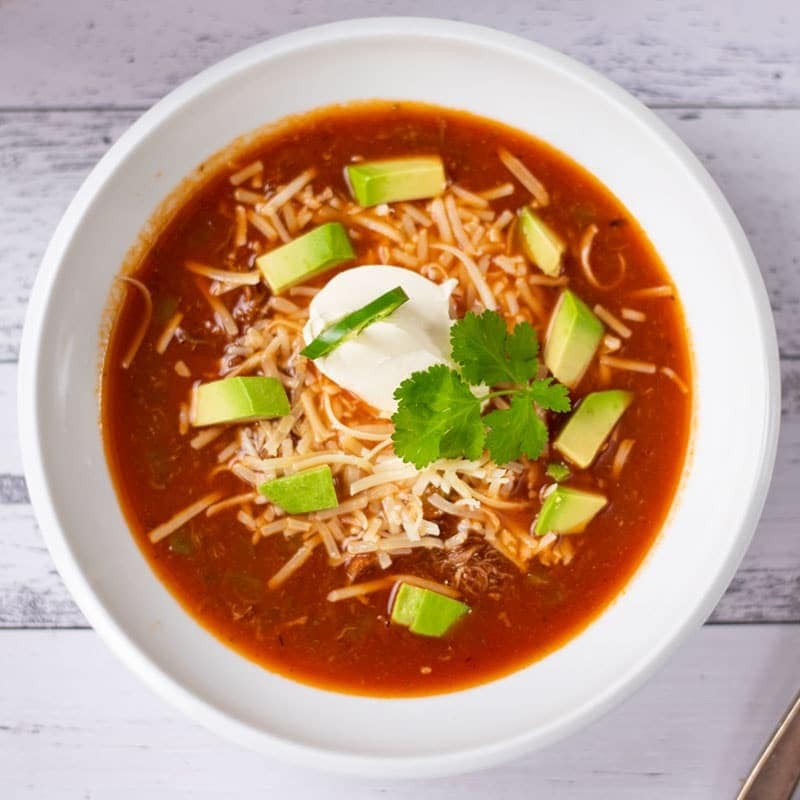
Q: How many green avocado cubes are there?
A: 9